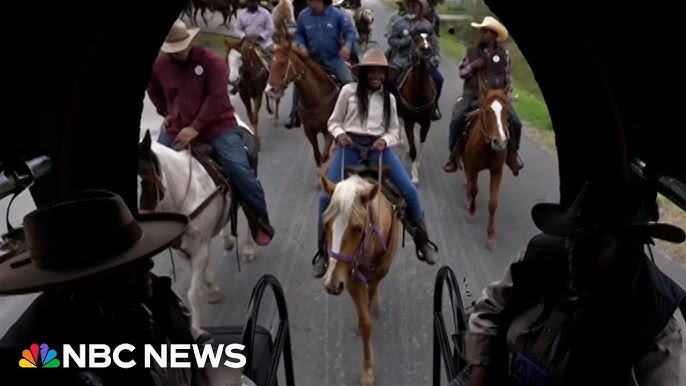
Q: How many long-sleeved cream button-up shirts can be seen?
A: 1